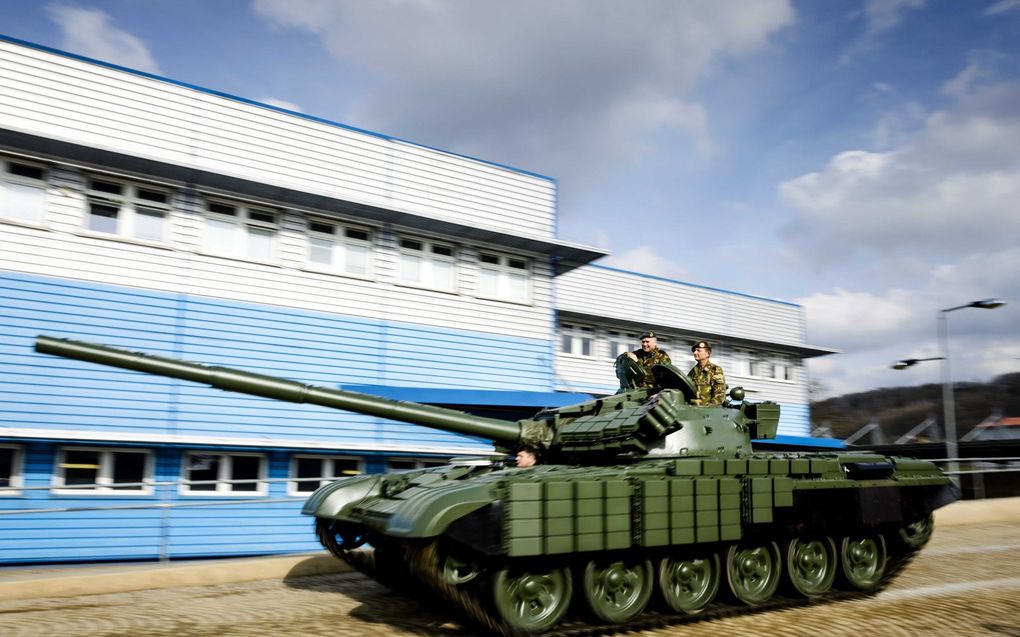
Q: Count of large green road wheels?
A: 6